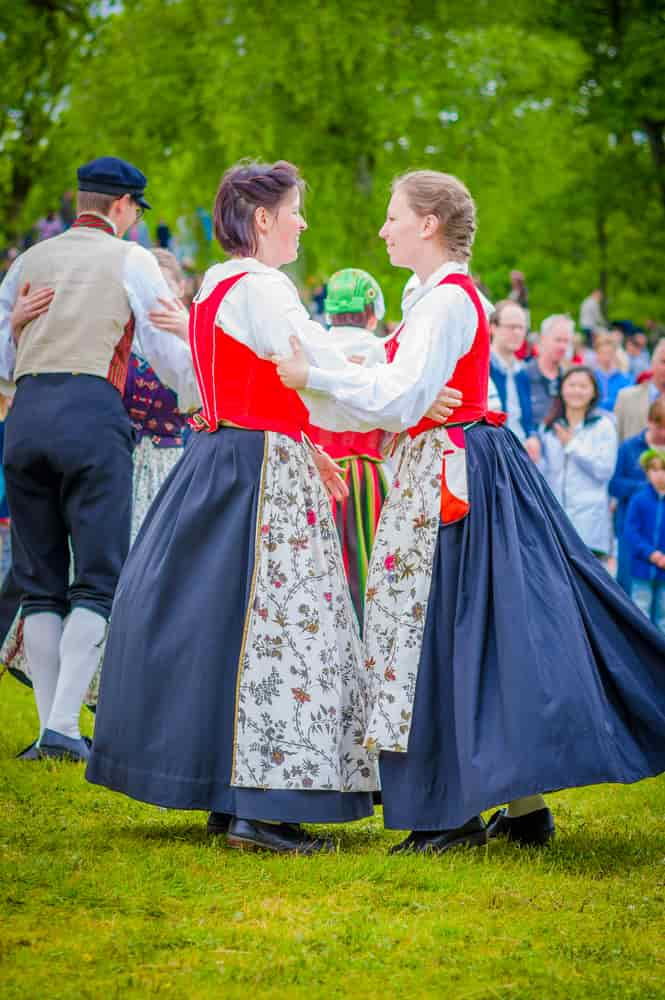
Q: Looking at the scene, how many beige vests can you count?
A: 1